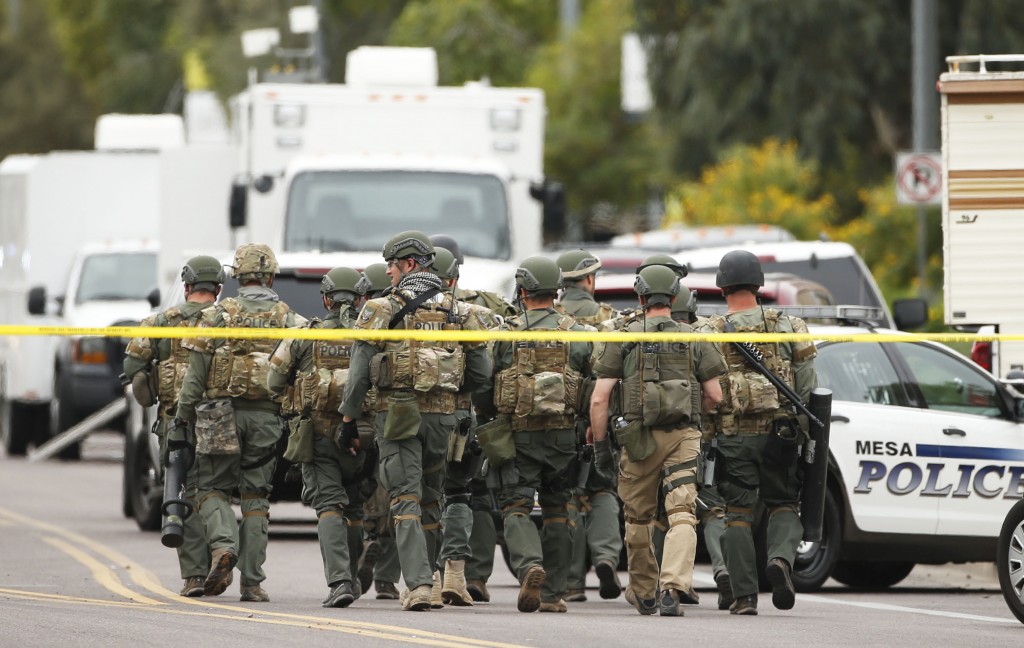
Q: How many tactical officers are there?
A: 13